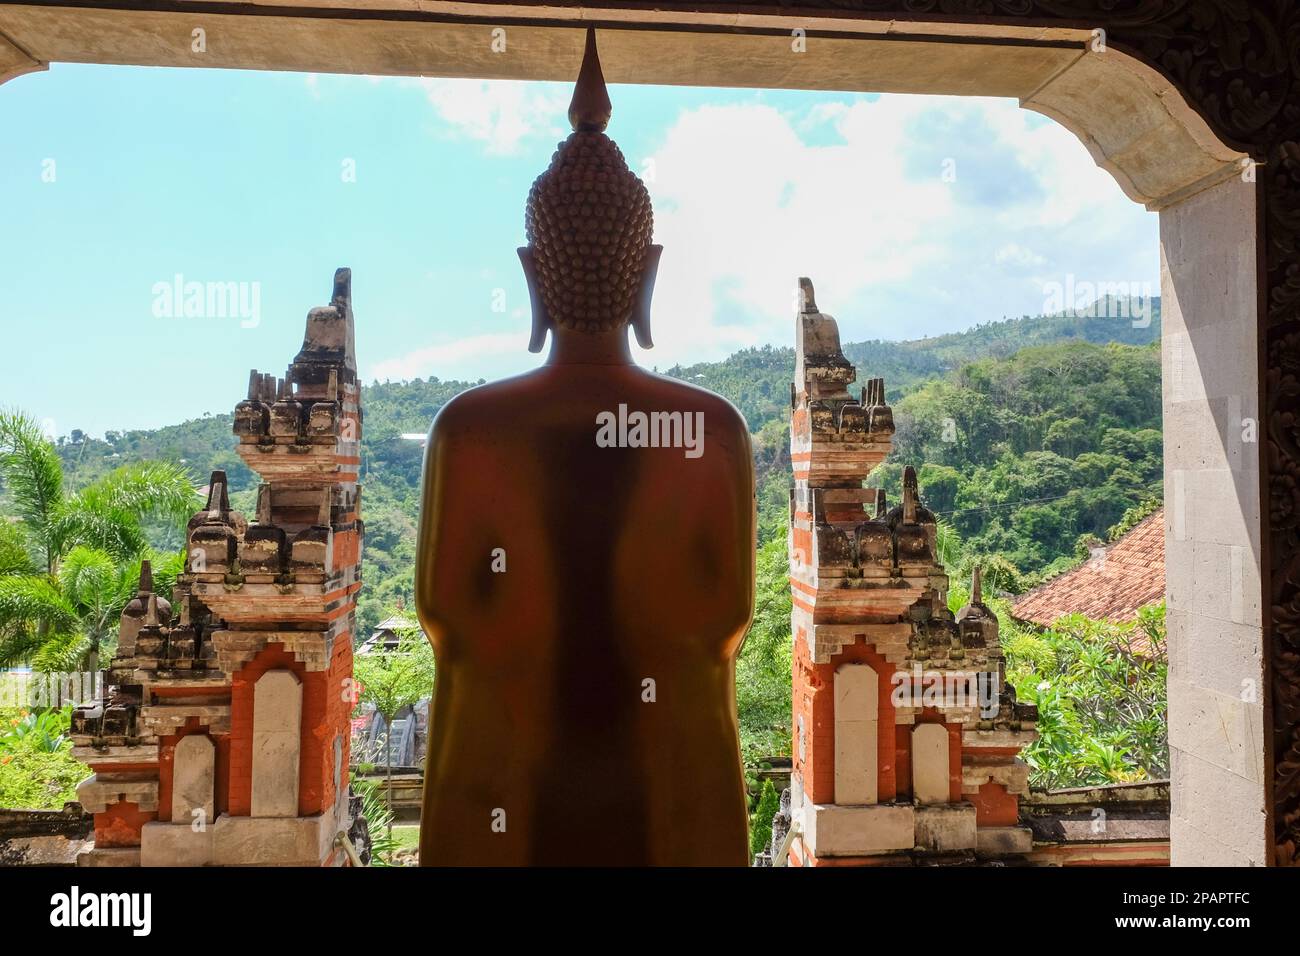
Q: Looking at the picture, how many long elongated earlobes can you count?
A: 2